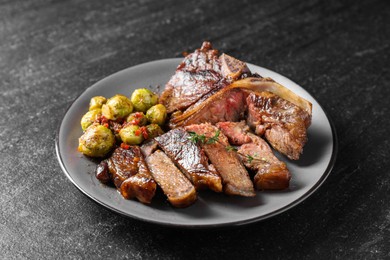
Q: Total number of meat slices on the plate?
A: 5